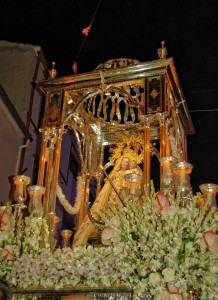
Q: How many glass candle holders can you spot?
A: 7